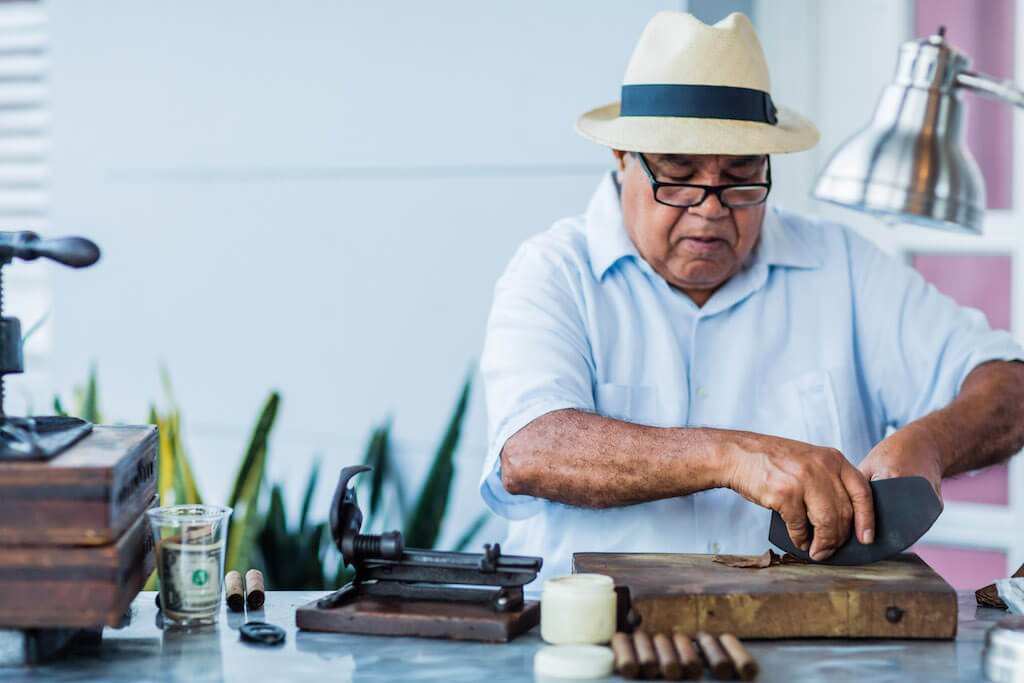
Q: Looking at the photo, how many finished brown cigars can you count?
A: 8